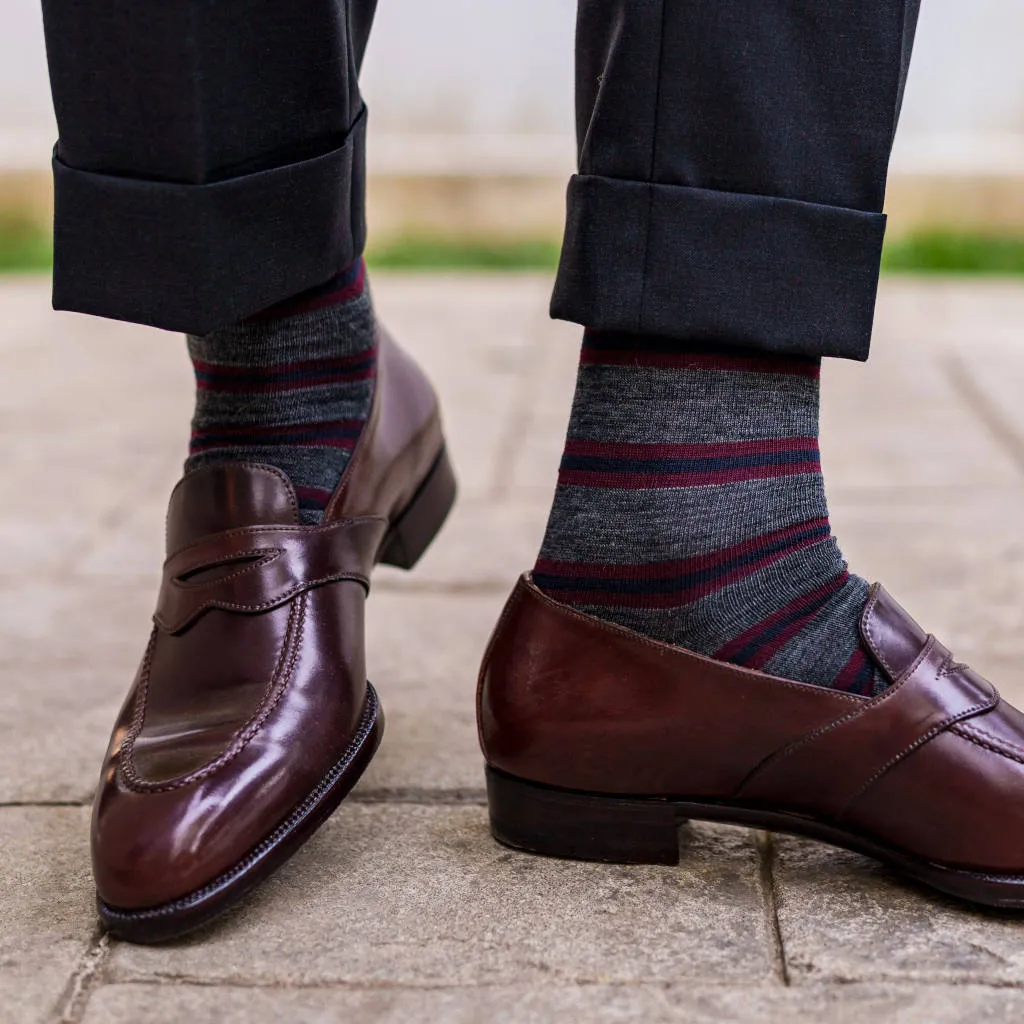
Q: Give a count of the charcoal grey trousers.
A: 1